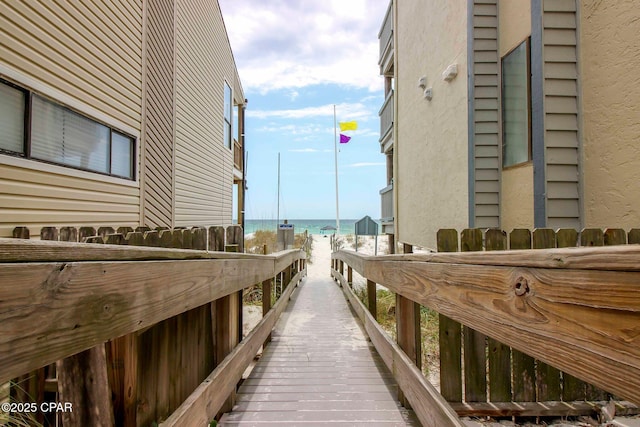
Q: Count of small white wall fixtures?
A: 3